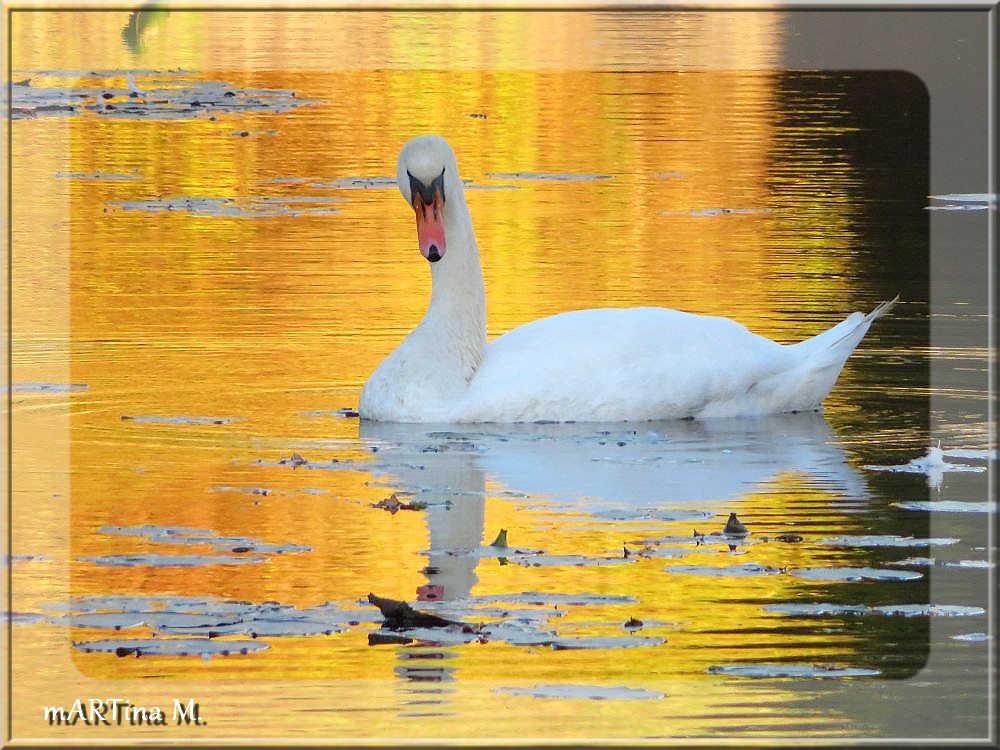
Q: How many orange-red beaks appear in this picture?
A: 1